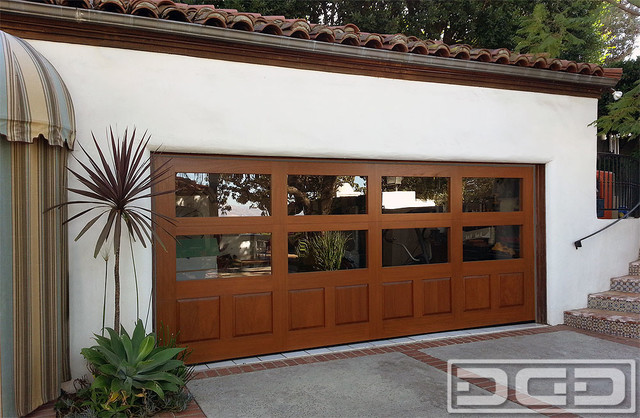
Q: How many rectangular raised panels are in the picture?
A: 8